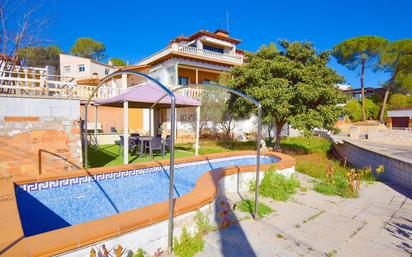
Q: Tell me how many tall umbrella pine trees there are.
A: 2